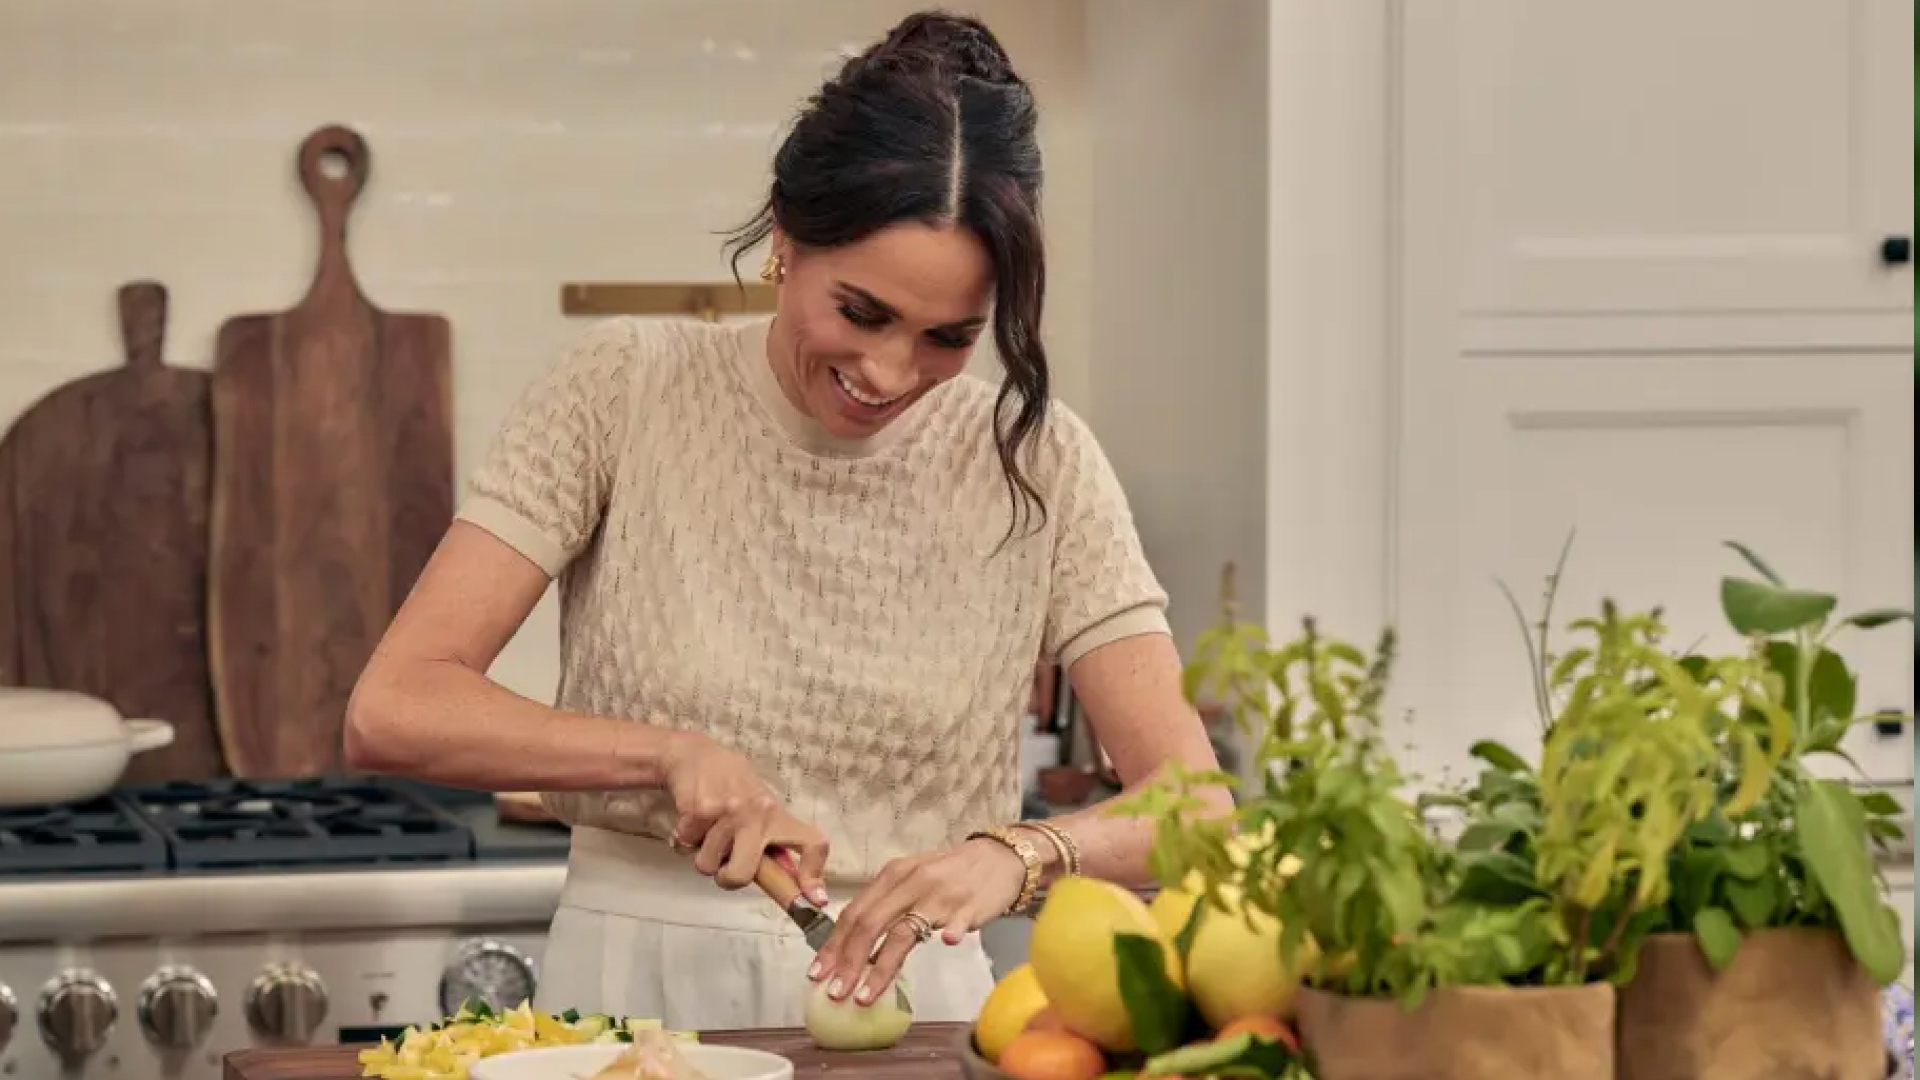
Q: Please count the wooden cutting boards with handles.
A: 2